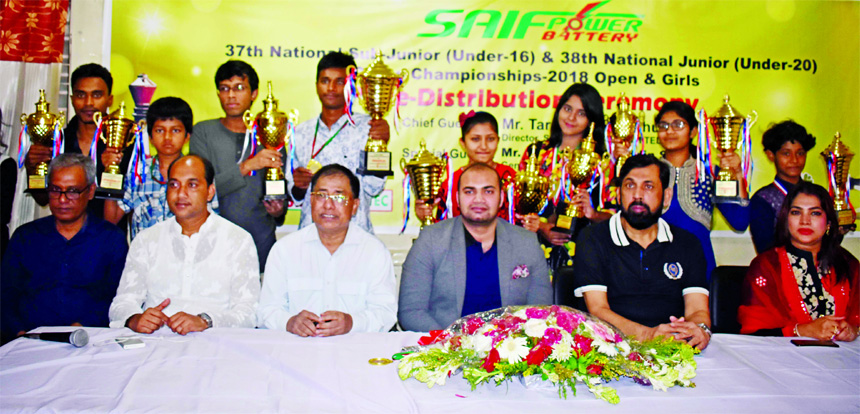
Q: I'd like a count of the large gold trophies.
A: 10